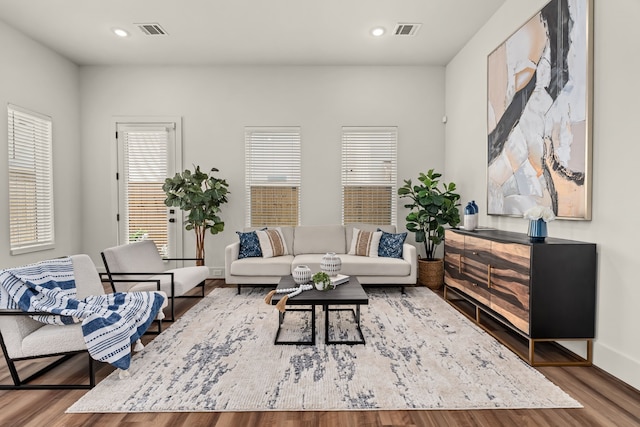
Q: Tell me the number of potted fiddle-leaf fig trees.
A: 2